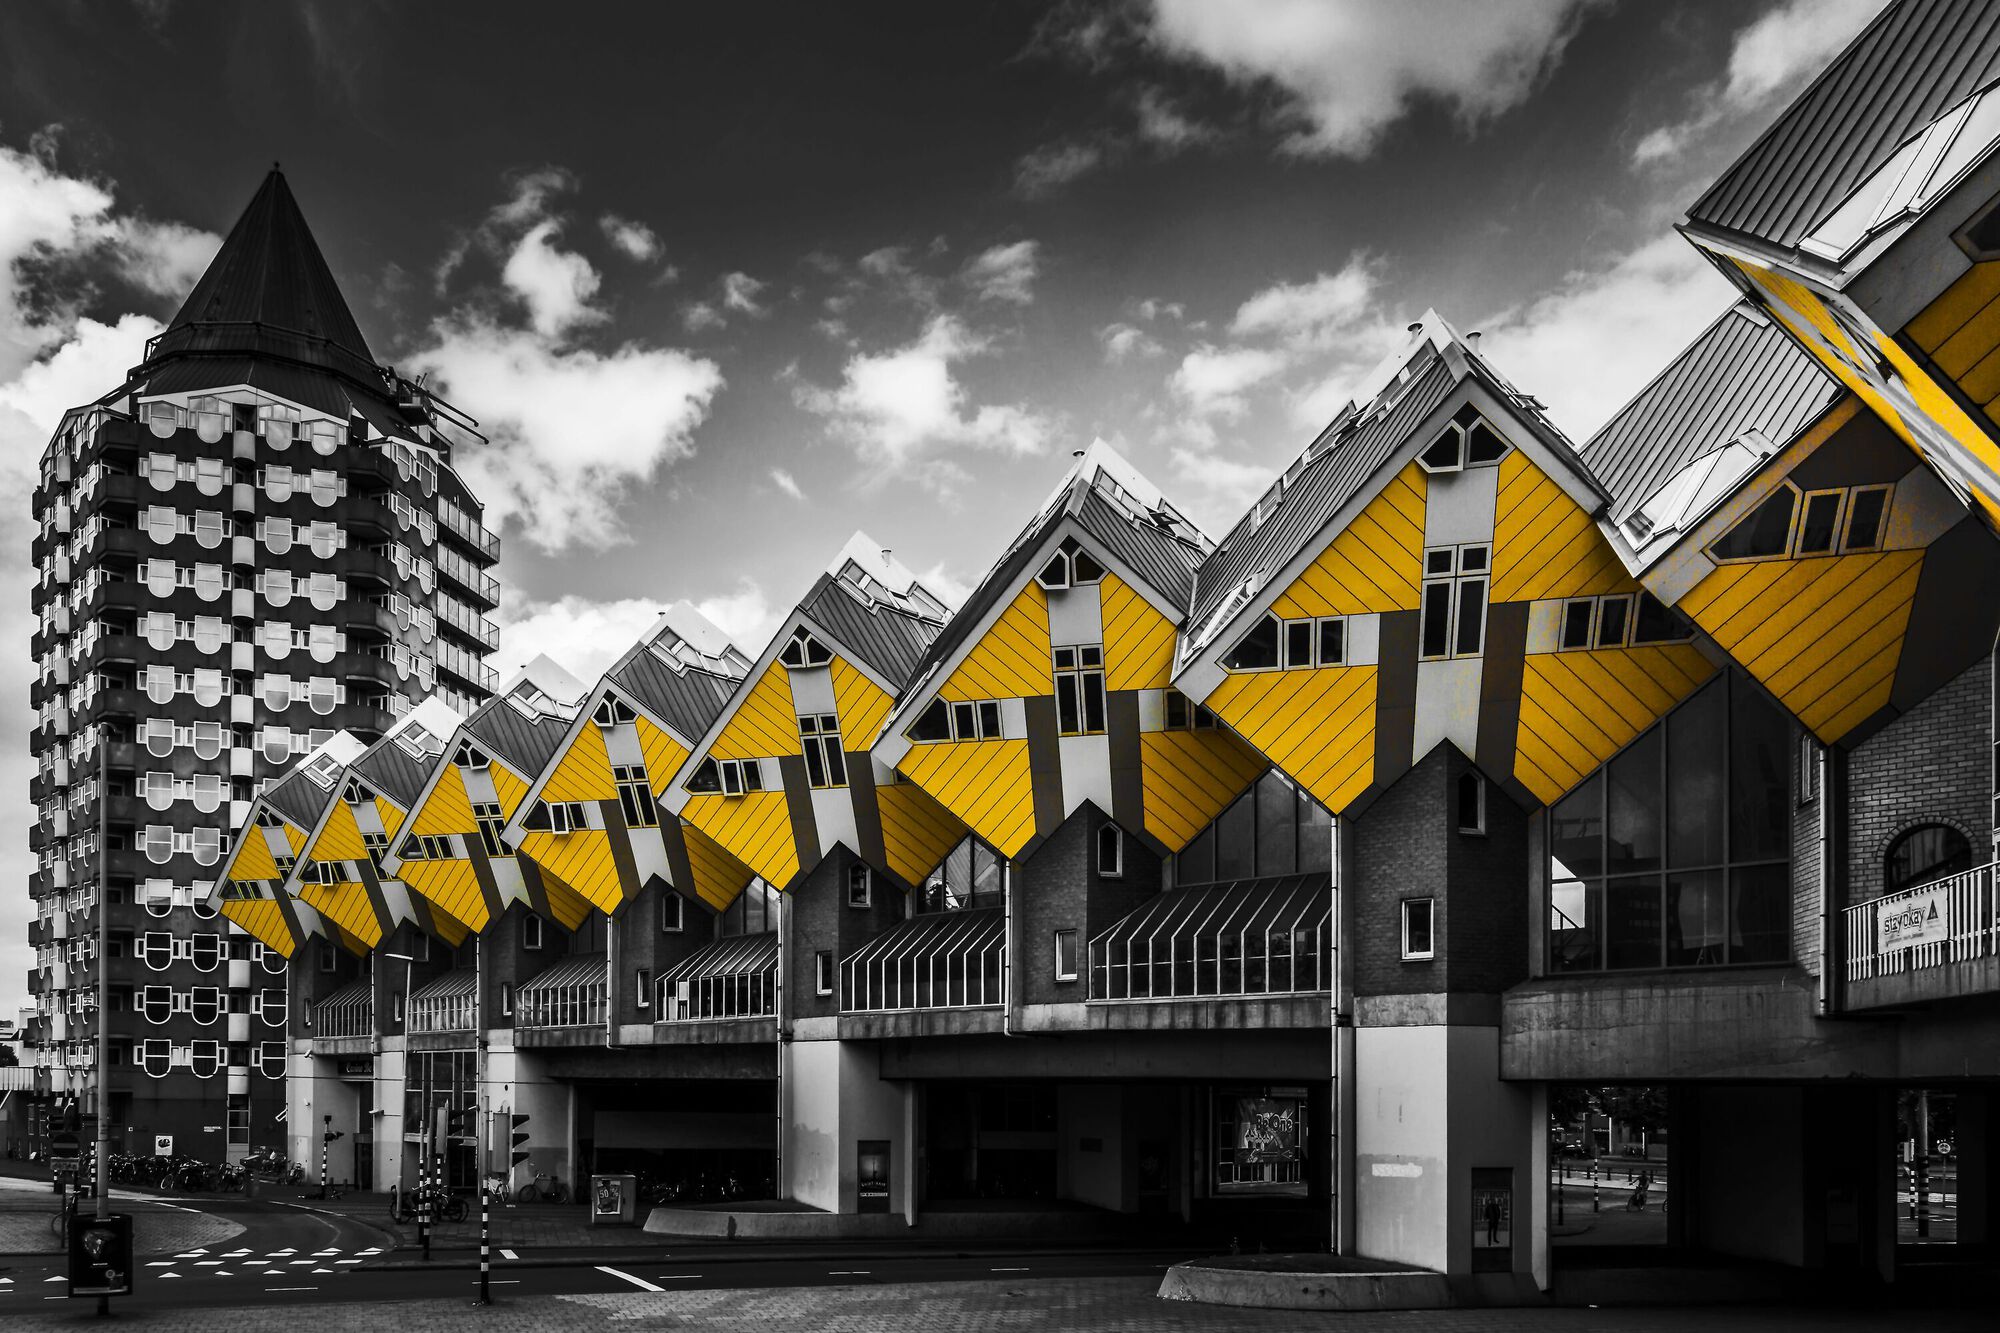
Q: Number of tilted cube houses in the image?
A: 9